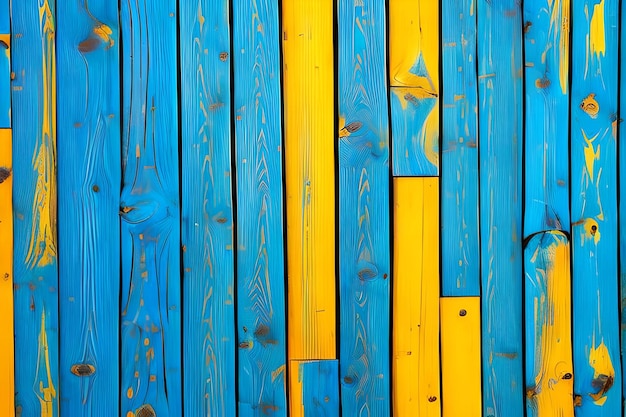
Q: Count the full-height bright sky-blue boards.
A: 8